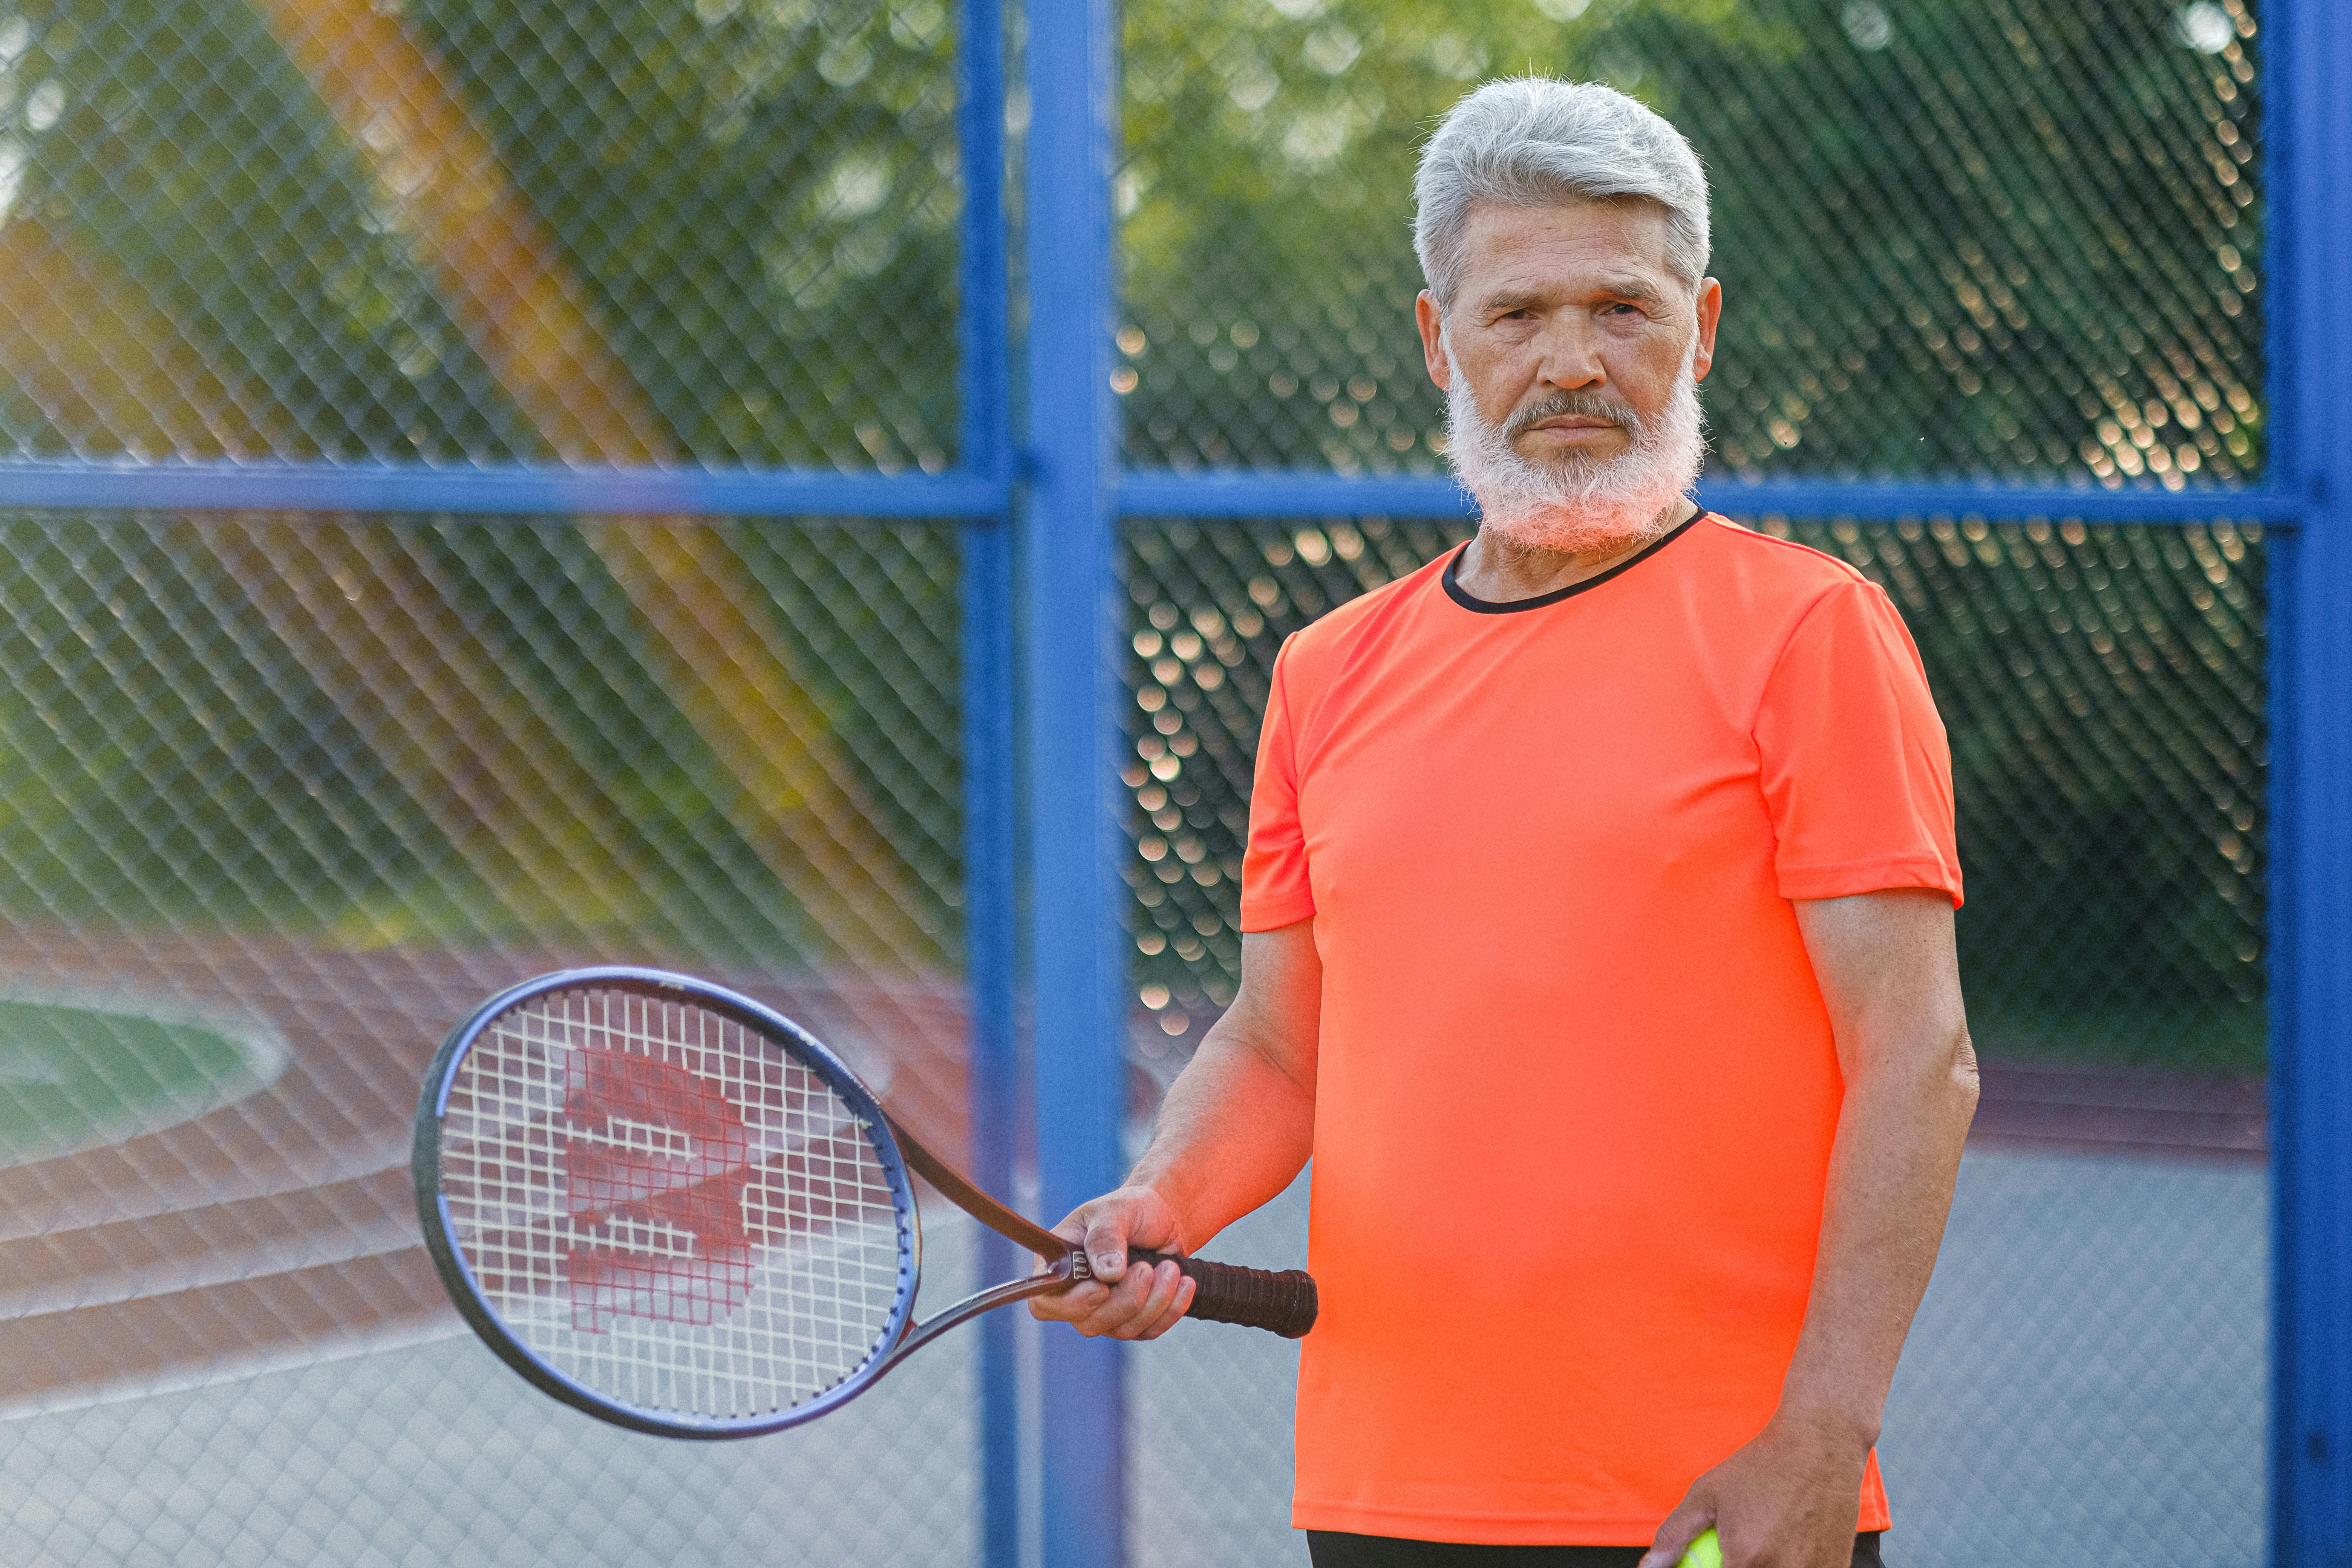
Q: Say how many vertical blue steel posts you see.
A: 3